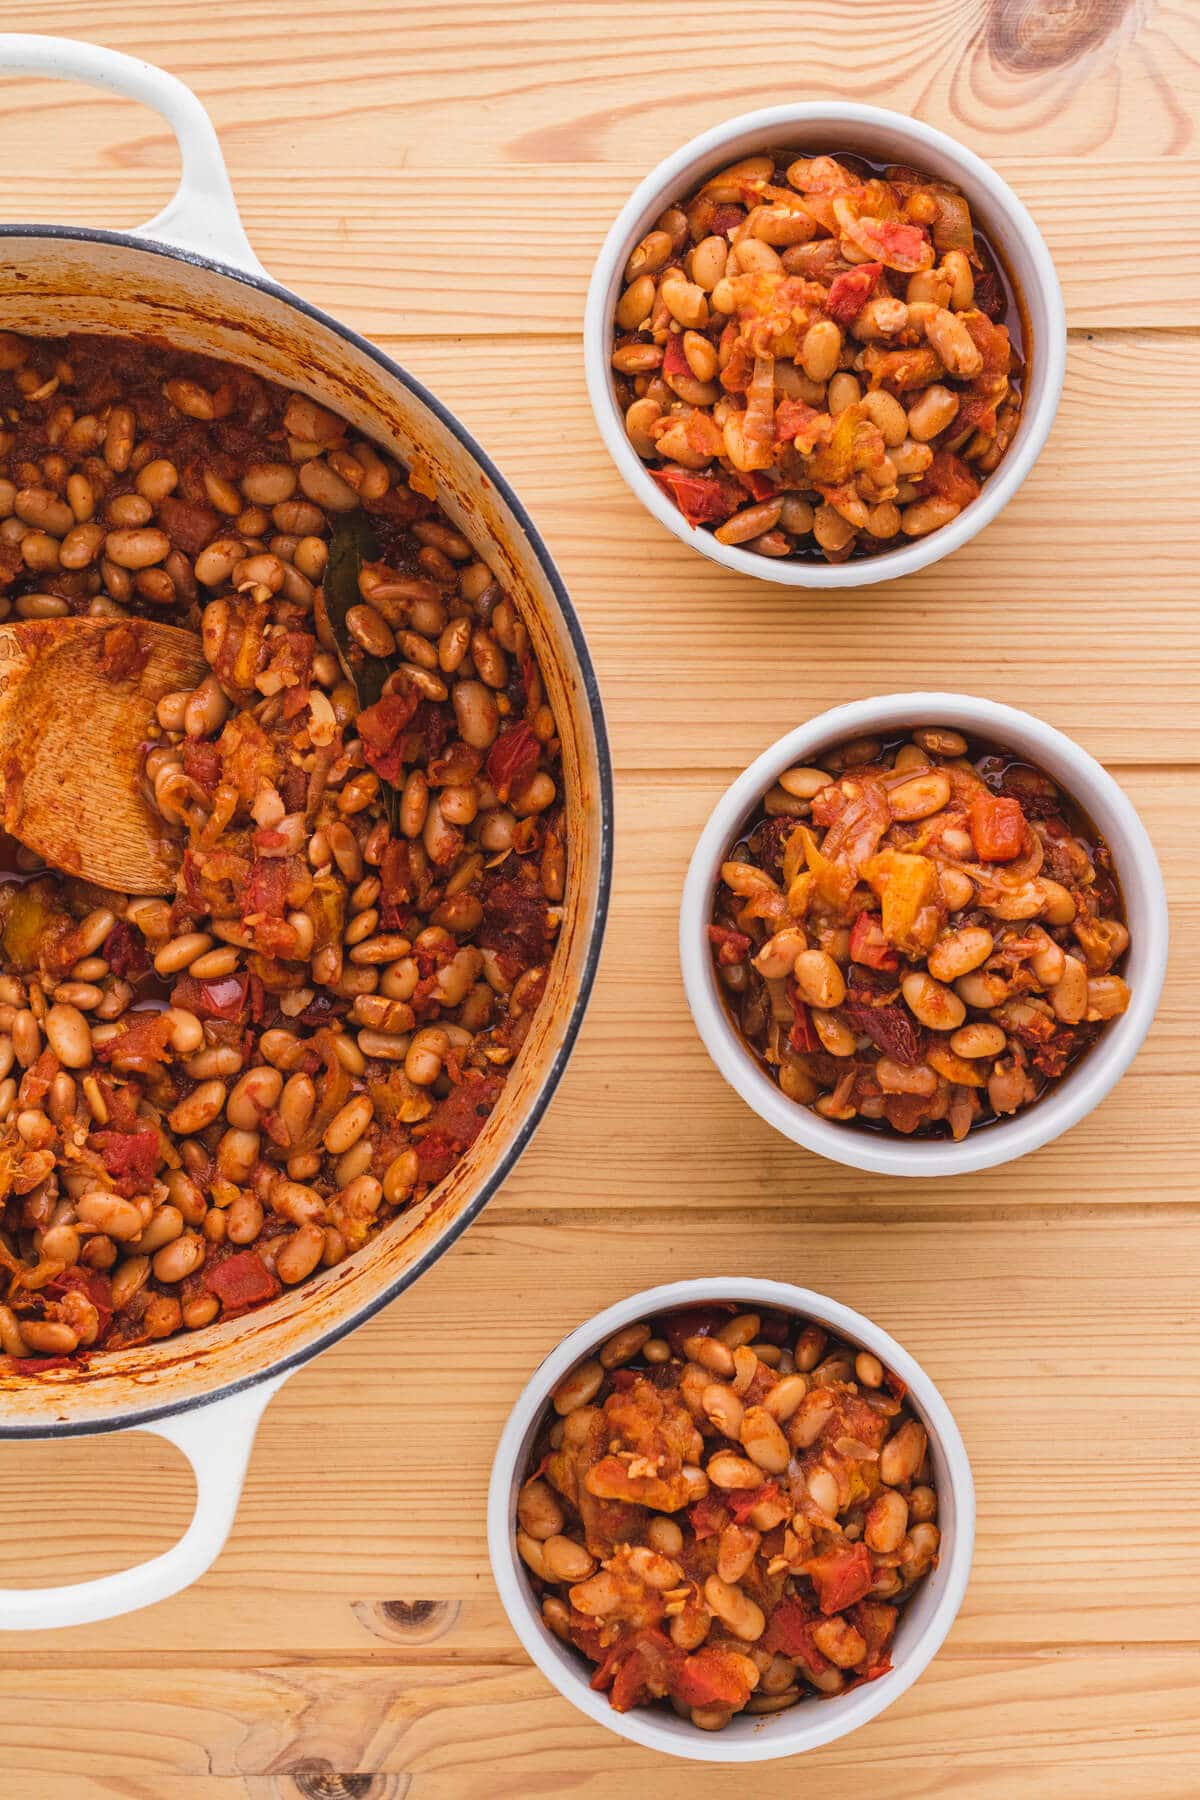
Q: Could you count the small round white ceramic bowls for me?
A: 3